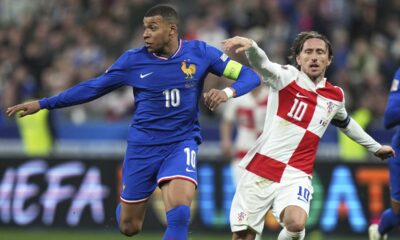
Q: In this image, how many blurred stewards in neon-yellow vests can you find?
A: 2